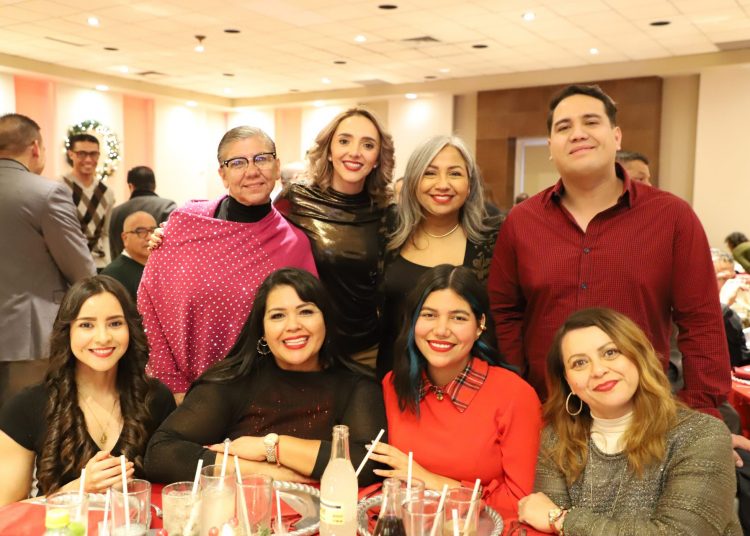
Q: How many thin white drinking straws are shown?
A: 12